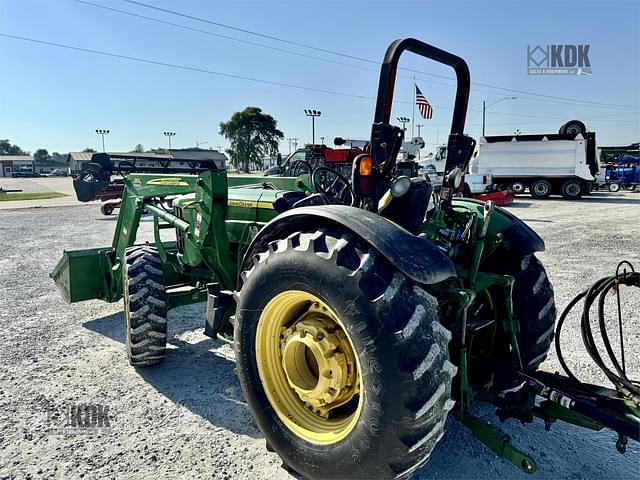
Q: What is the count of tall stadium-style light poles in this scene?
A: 4